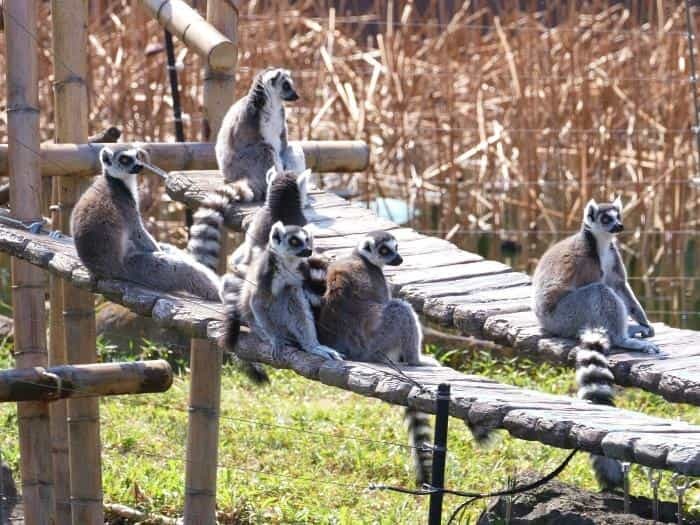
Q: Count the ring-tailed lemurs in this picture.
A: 6